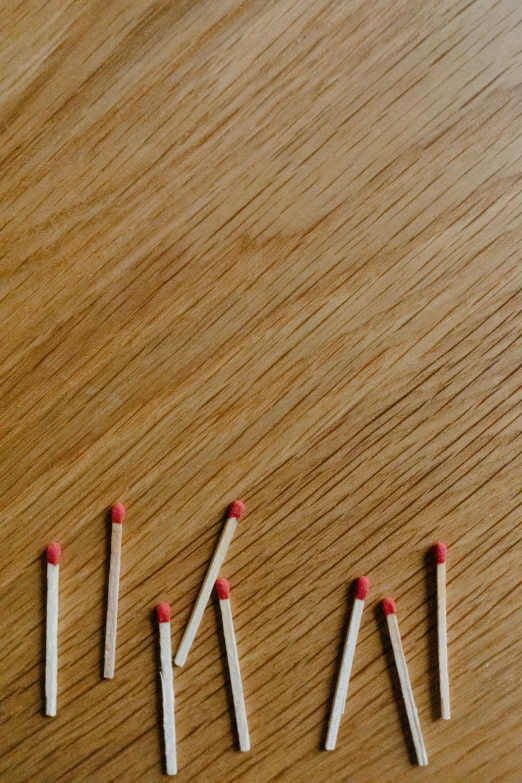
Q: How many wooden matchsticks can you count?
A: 8